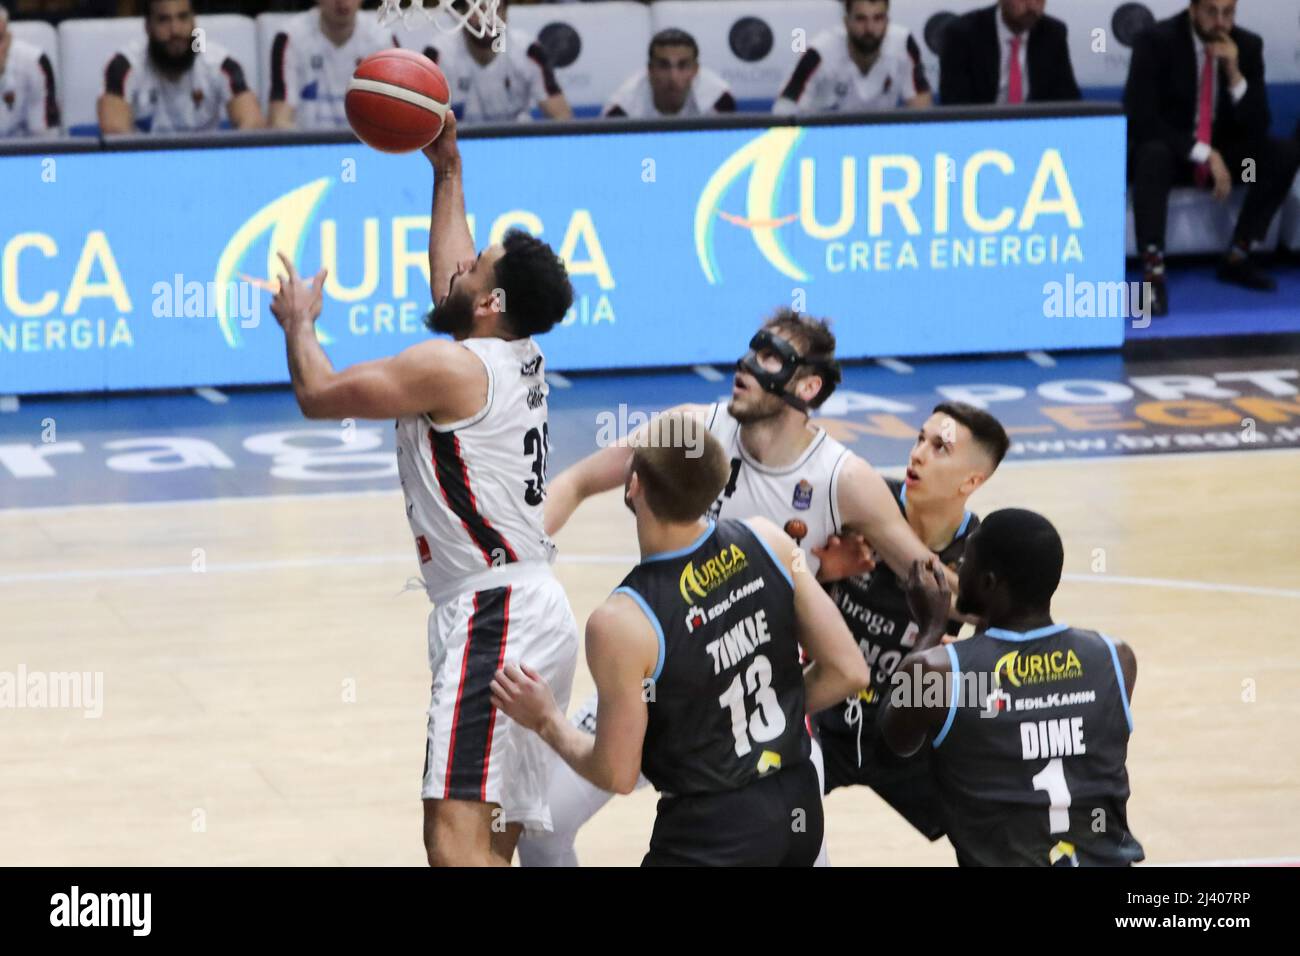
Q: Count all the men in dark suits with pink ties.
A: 2